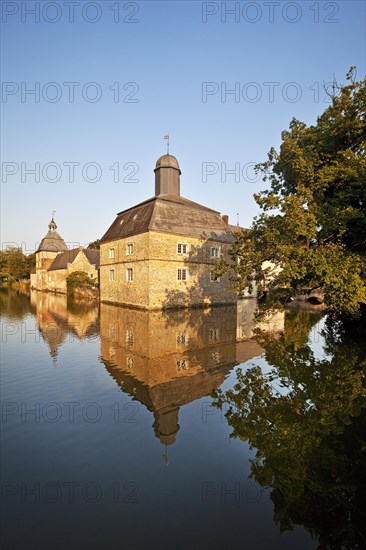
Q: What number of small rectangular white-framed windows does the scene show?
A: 8